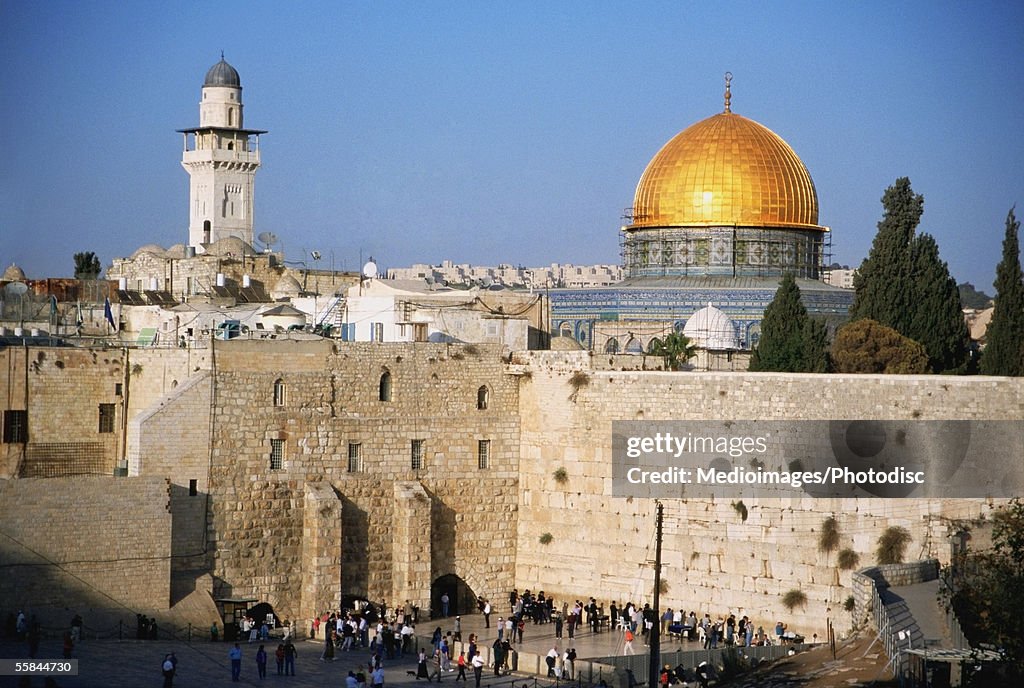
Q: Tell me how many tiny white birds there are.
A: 0